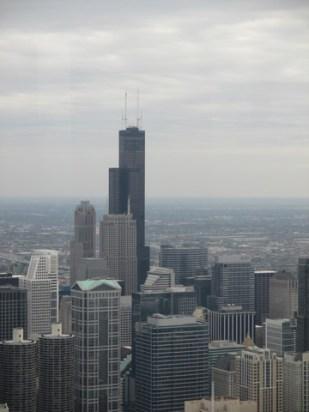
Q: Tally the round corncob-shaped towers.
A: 2